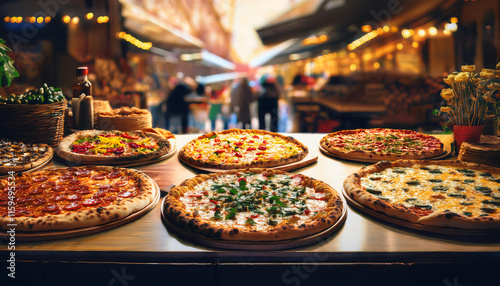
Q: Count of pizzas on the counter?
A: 7